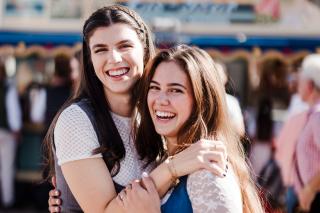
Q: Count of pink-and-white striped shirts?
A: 1